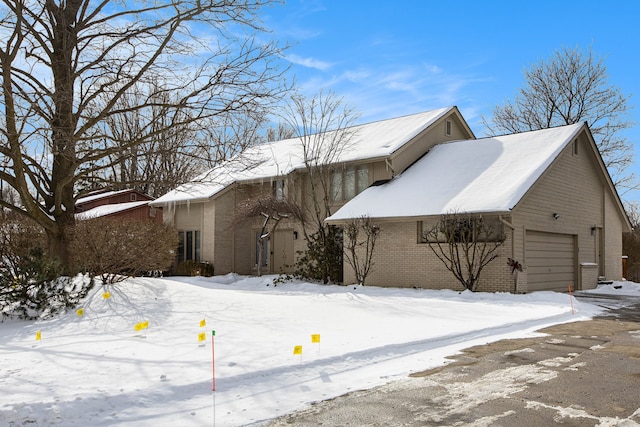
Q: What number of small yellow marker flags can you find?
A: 9